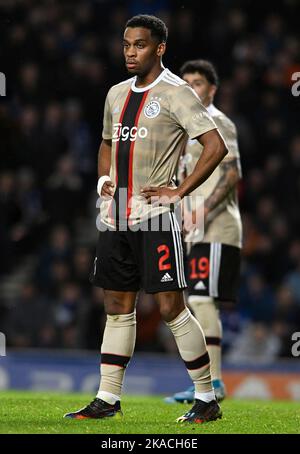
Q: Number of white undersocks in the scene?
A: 2